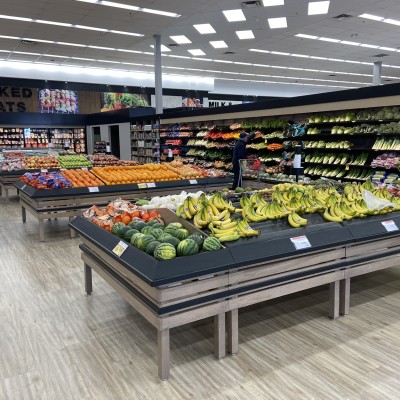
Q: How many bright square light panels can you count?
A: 10